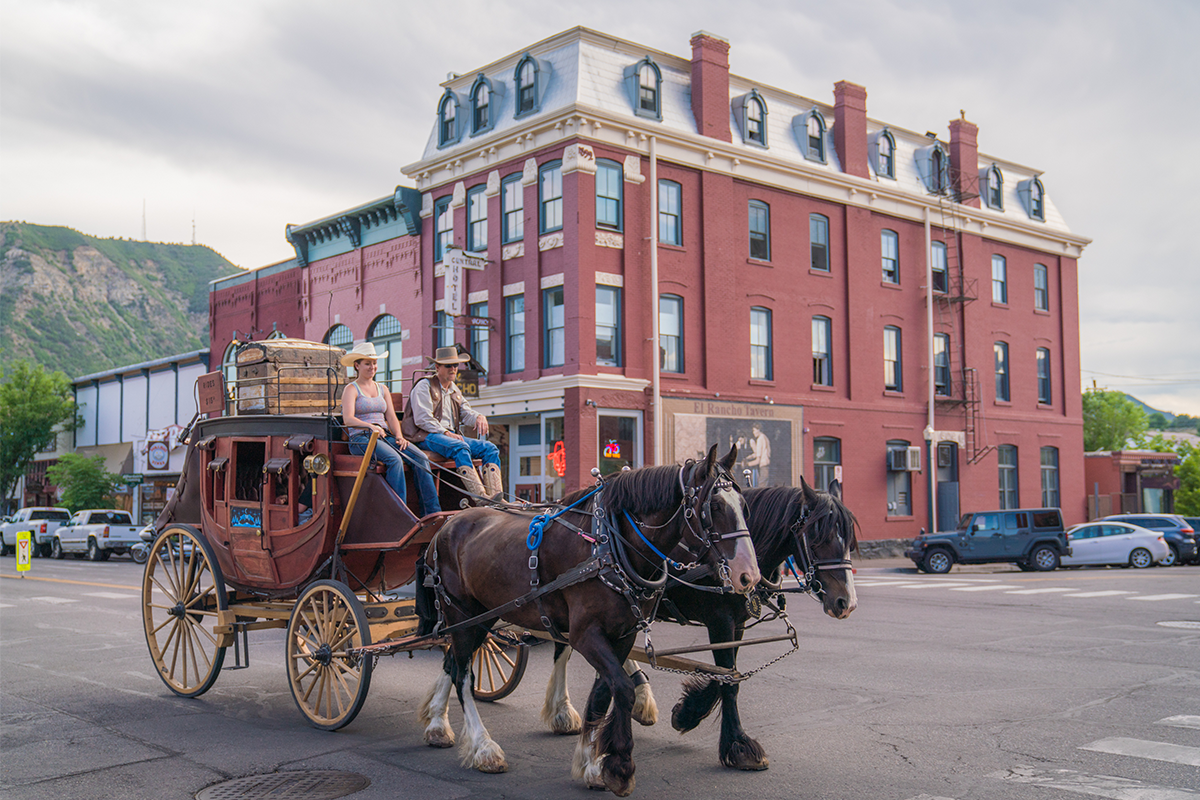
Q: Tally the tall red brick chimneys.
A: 3